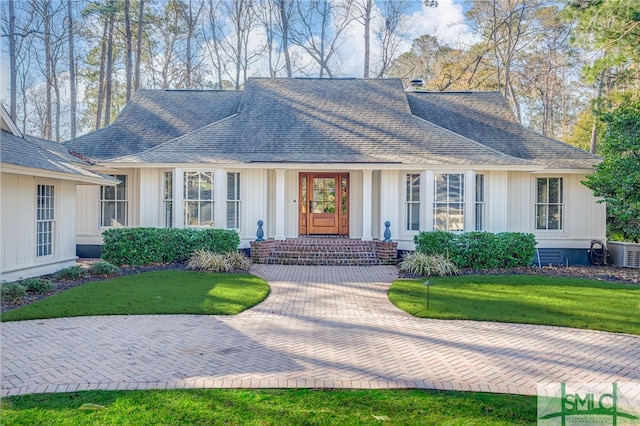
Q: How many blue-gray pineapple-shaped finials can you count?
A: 2